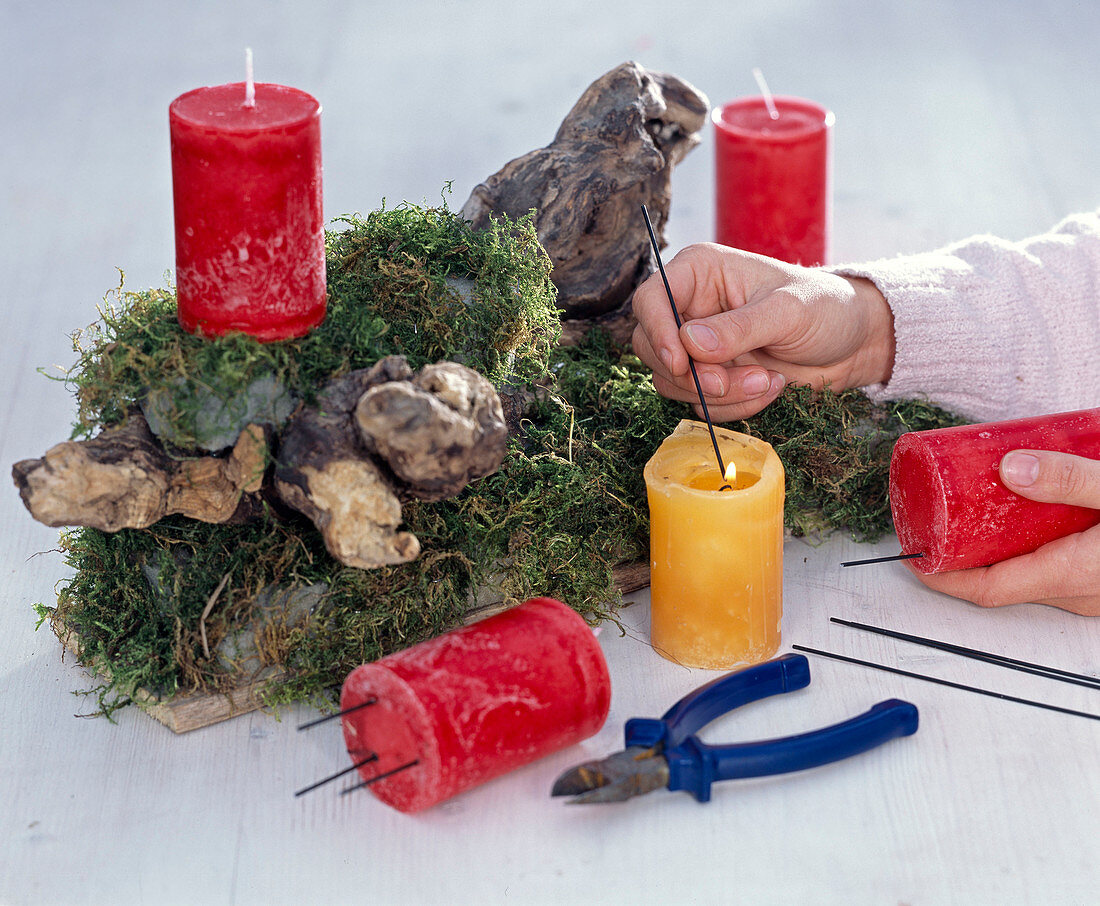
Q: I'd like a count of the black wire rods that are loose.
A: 3